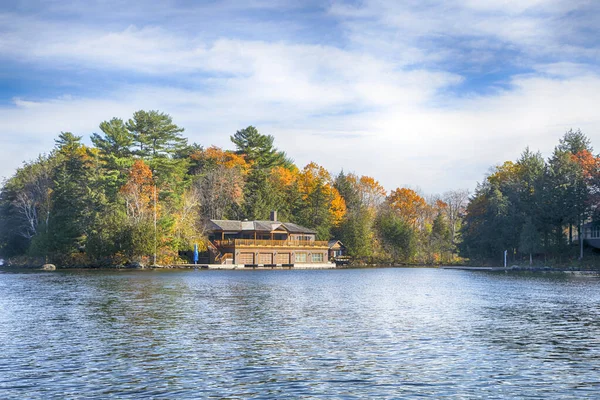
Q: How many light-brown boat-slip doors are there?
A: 3